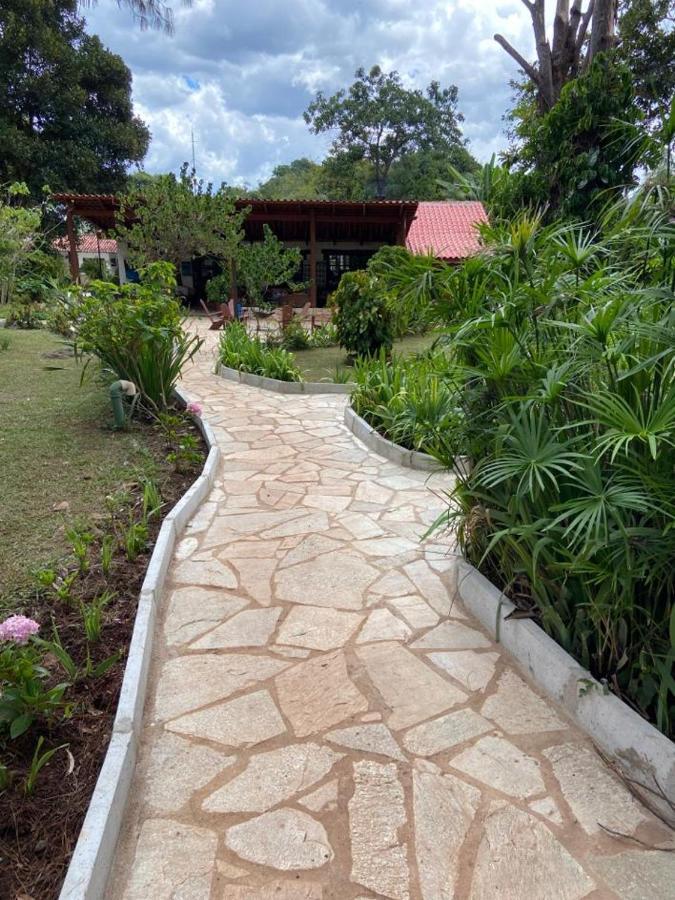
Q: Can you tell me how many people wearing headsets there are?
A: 0